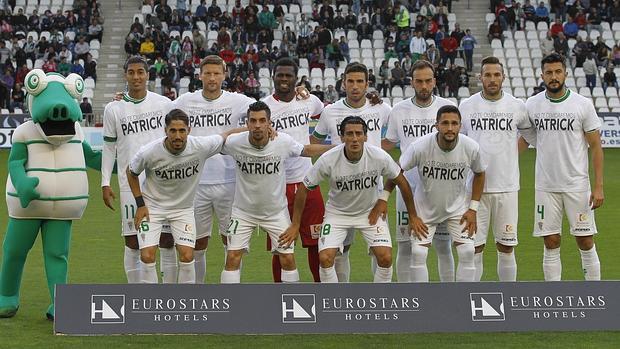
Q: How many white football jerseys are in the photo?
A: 11